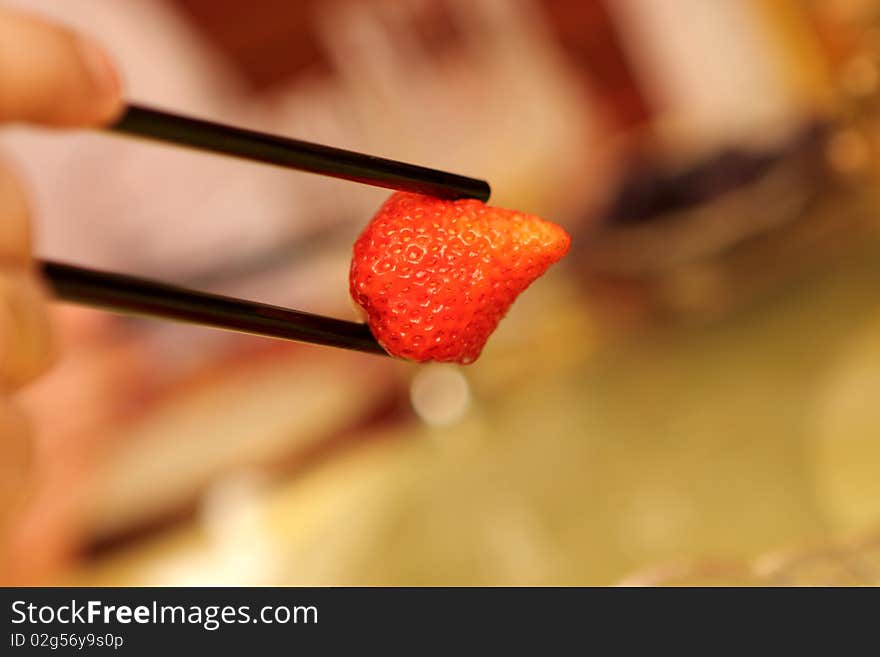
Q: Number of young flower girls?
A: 0